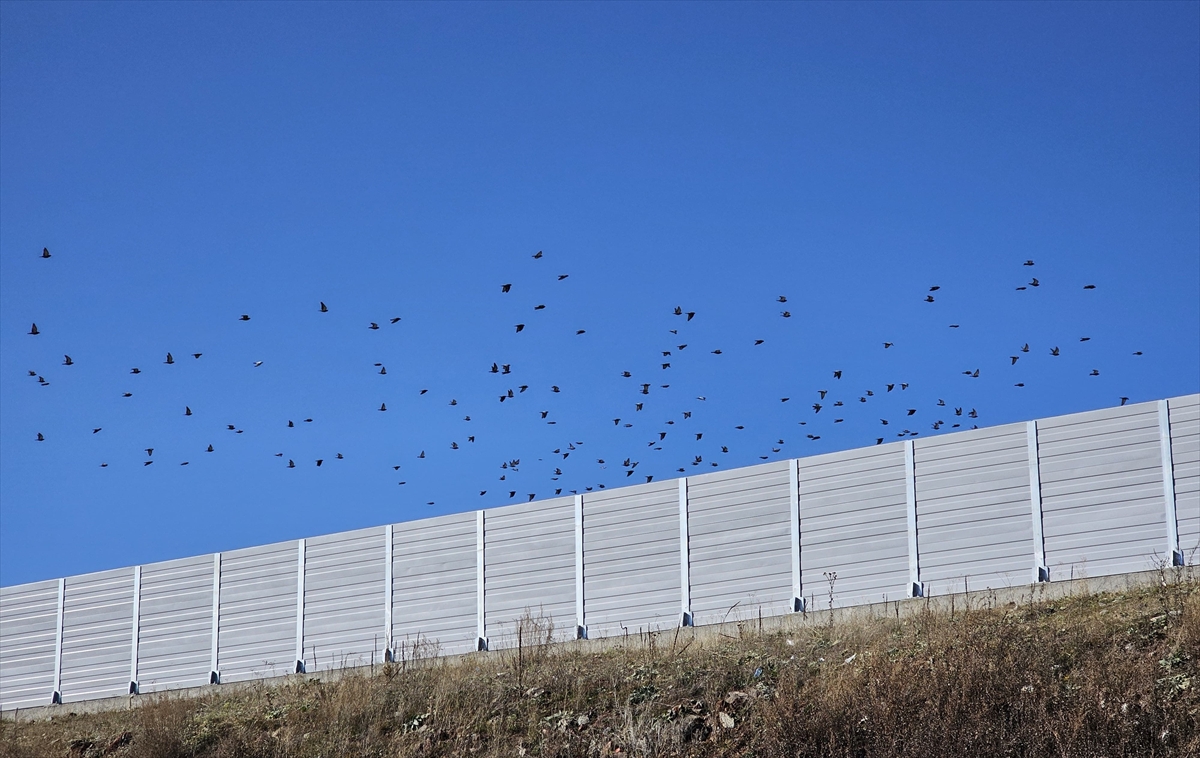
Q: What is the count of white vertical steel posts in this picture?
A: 12